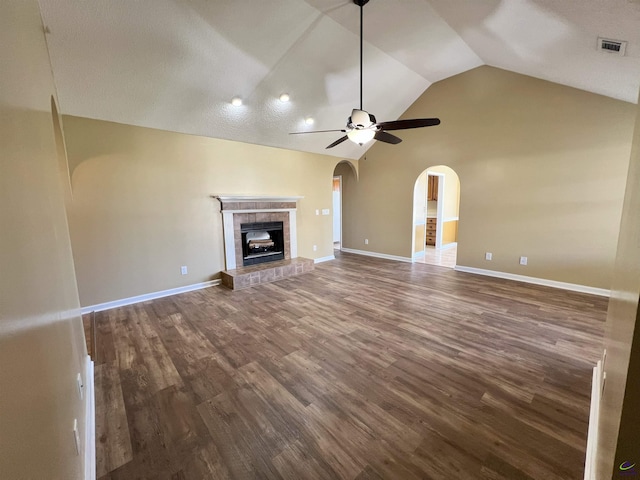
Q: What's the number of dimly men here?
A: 0